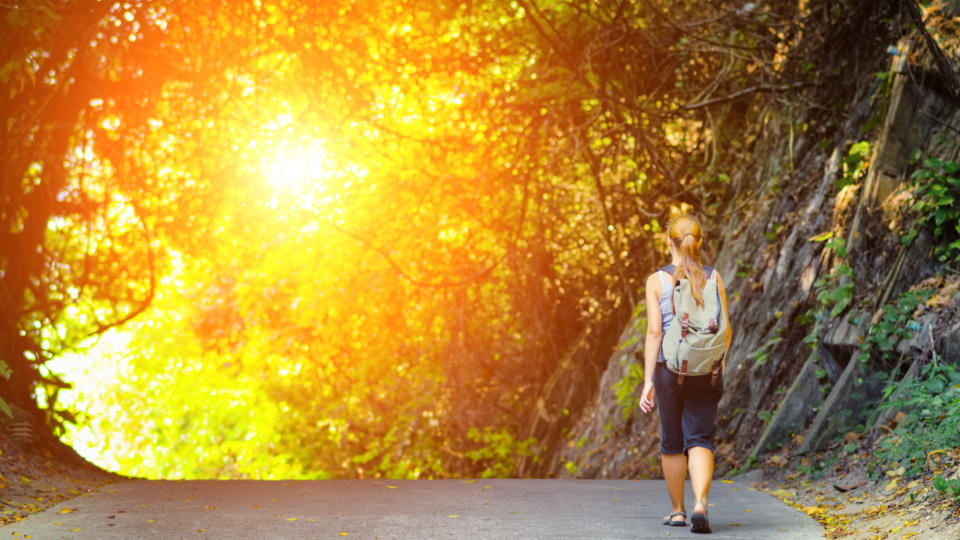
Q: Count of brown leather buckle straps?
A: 4